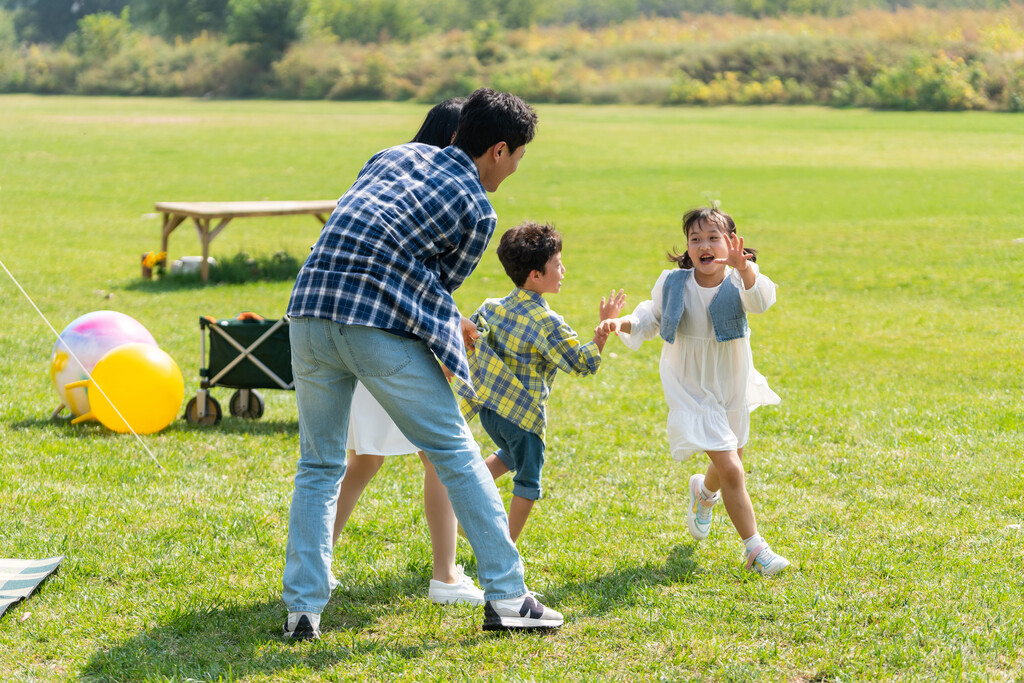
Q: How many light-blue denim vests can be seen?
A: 1